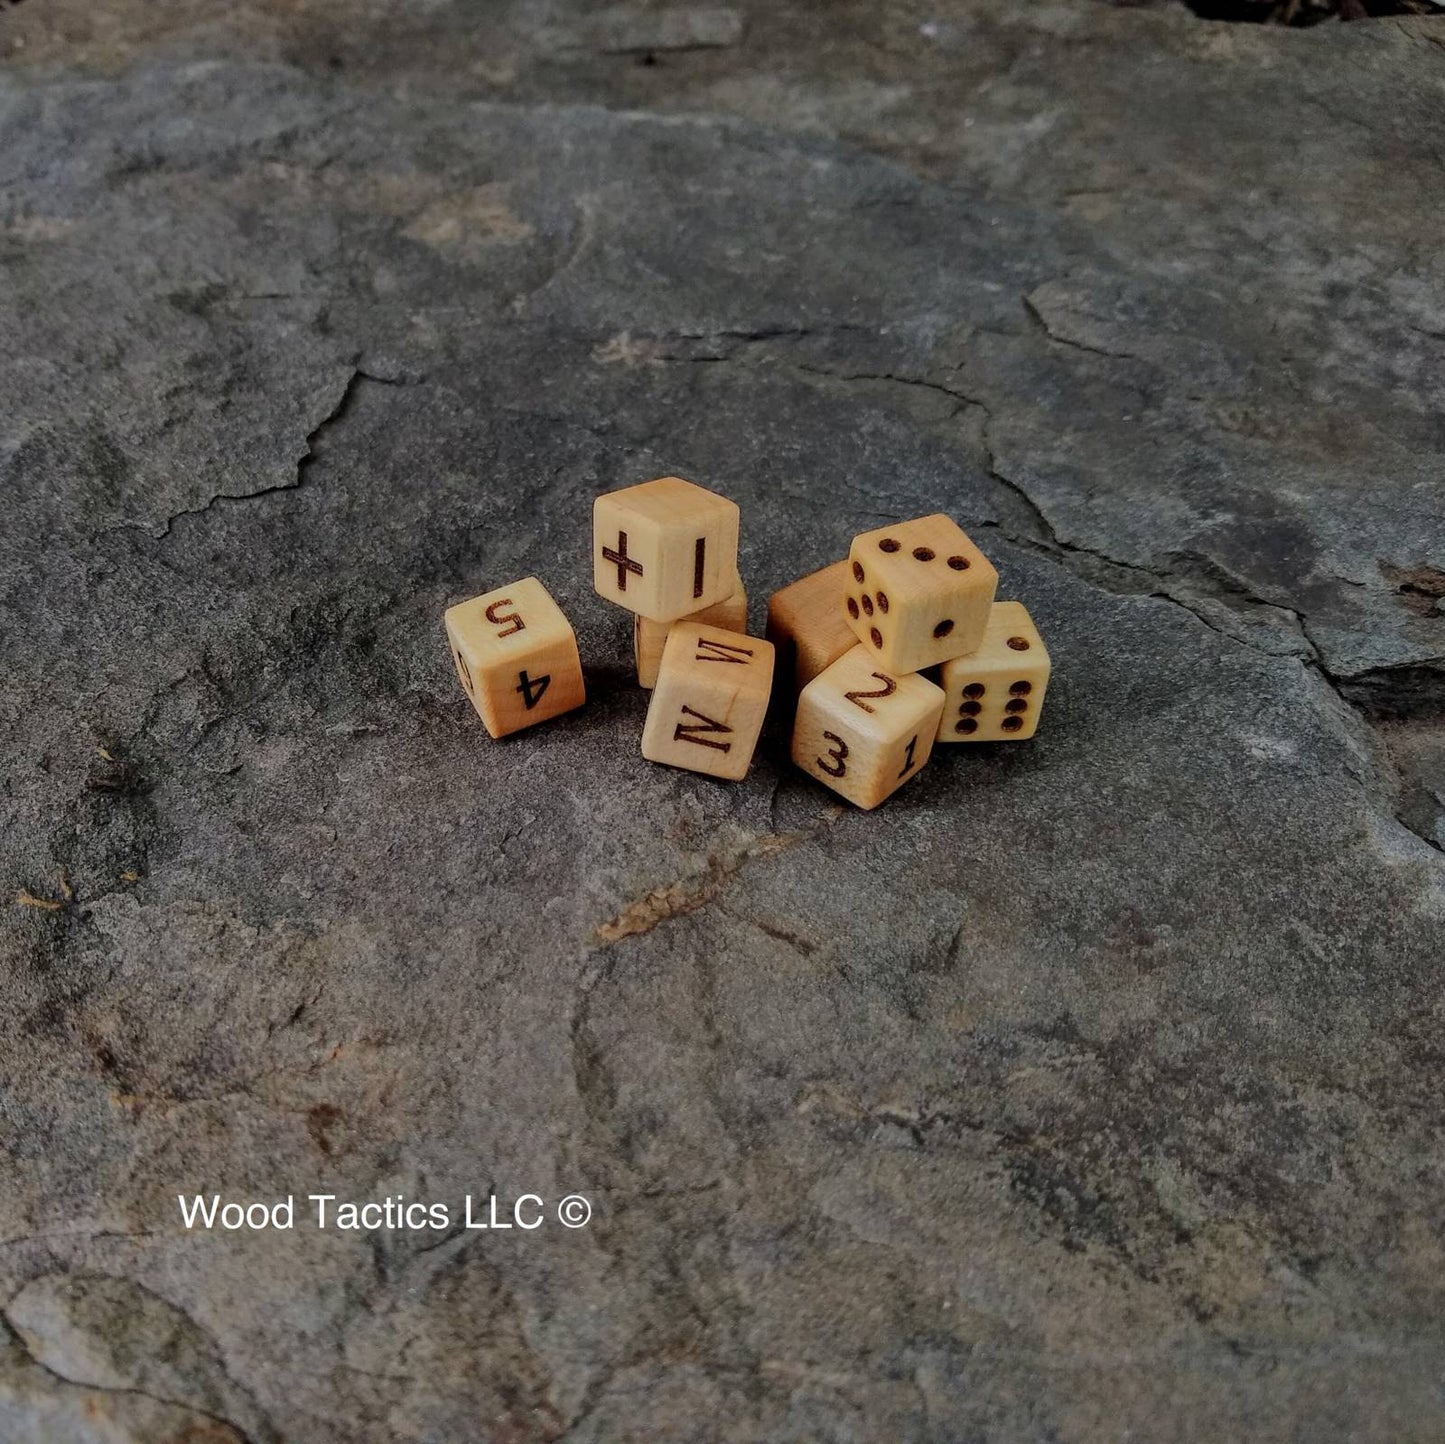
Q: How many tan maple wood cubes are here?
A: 8